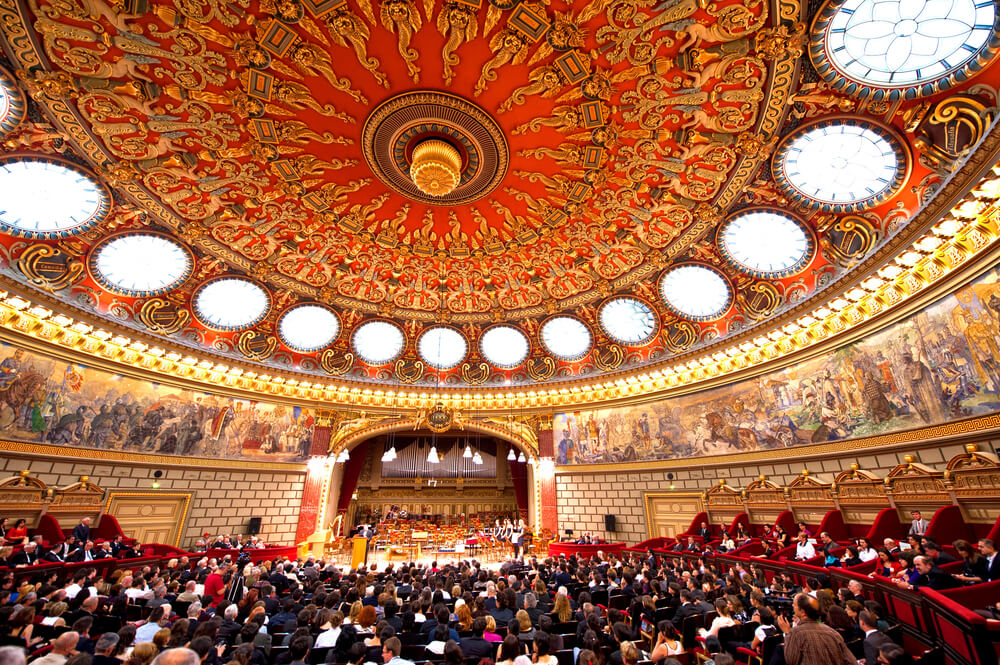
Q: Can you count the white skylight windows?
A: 14